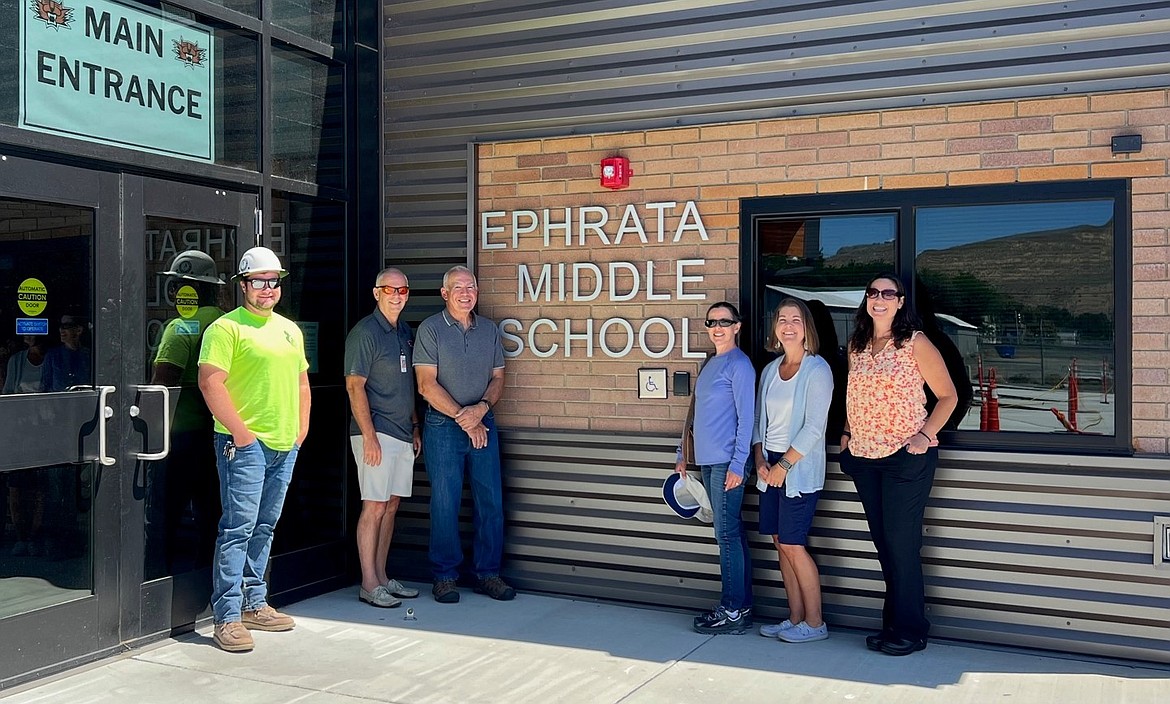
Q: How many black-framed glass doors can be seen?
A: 2